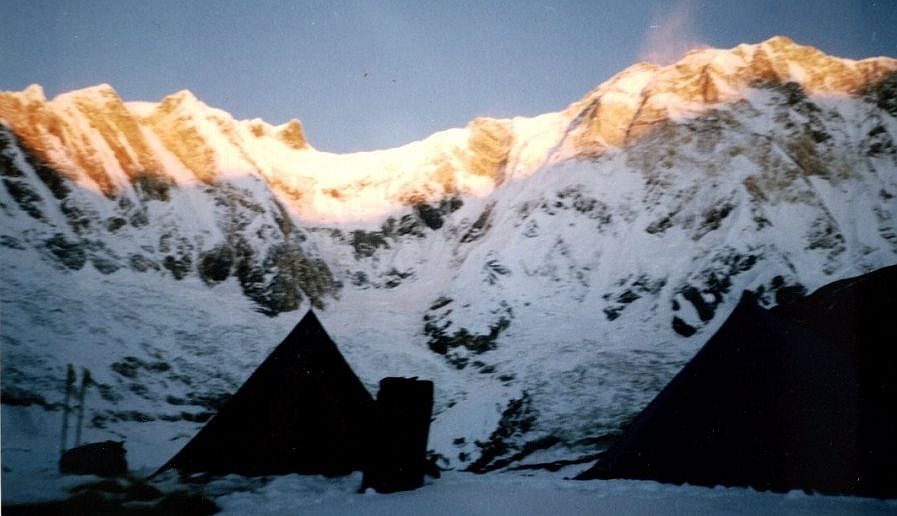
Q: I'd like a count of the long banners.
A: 0